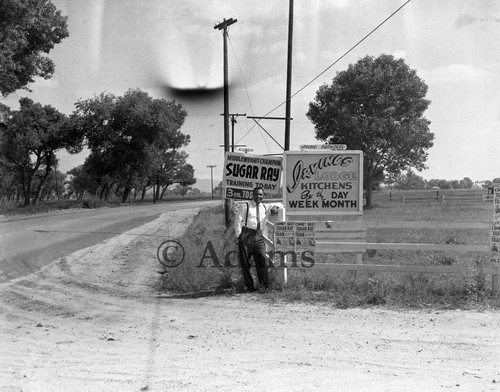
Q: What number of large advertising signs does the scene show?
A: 2